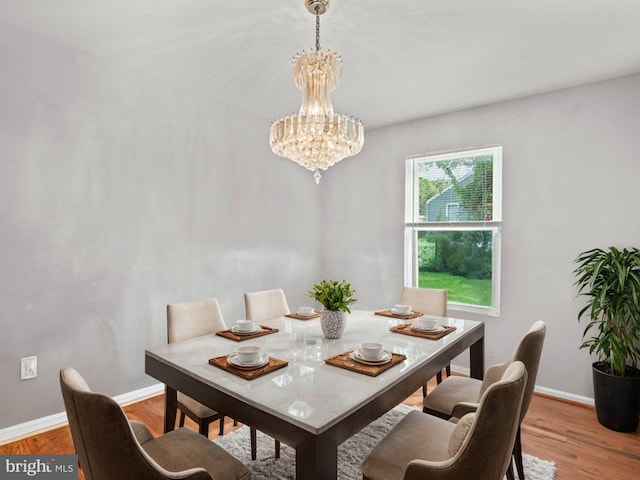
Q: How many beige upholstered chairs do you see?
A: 6